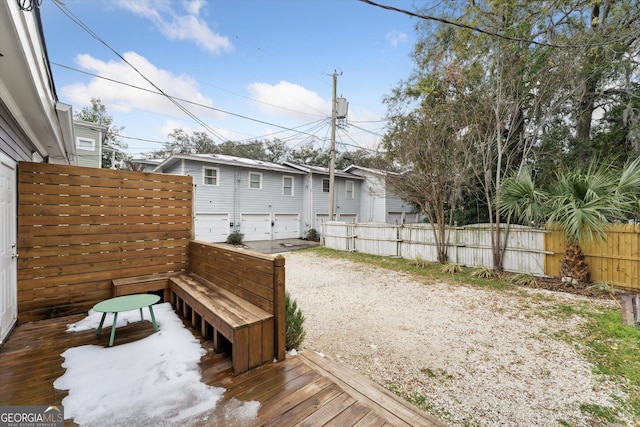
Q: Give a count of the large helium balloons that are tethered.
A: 0